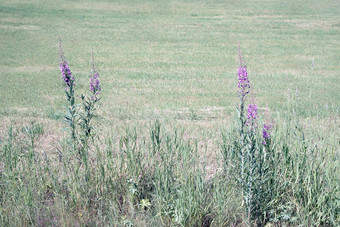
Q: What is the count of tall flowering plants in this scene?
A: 5